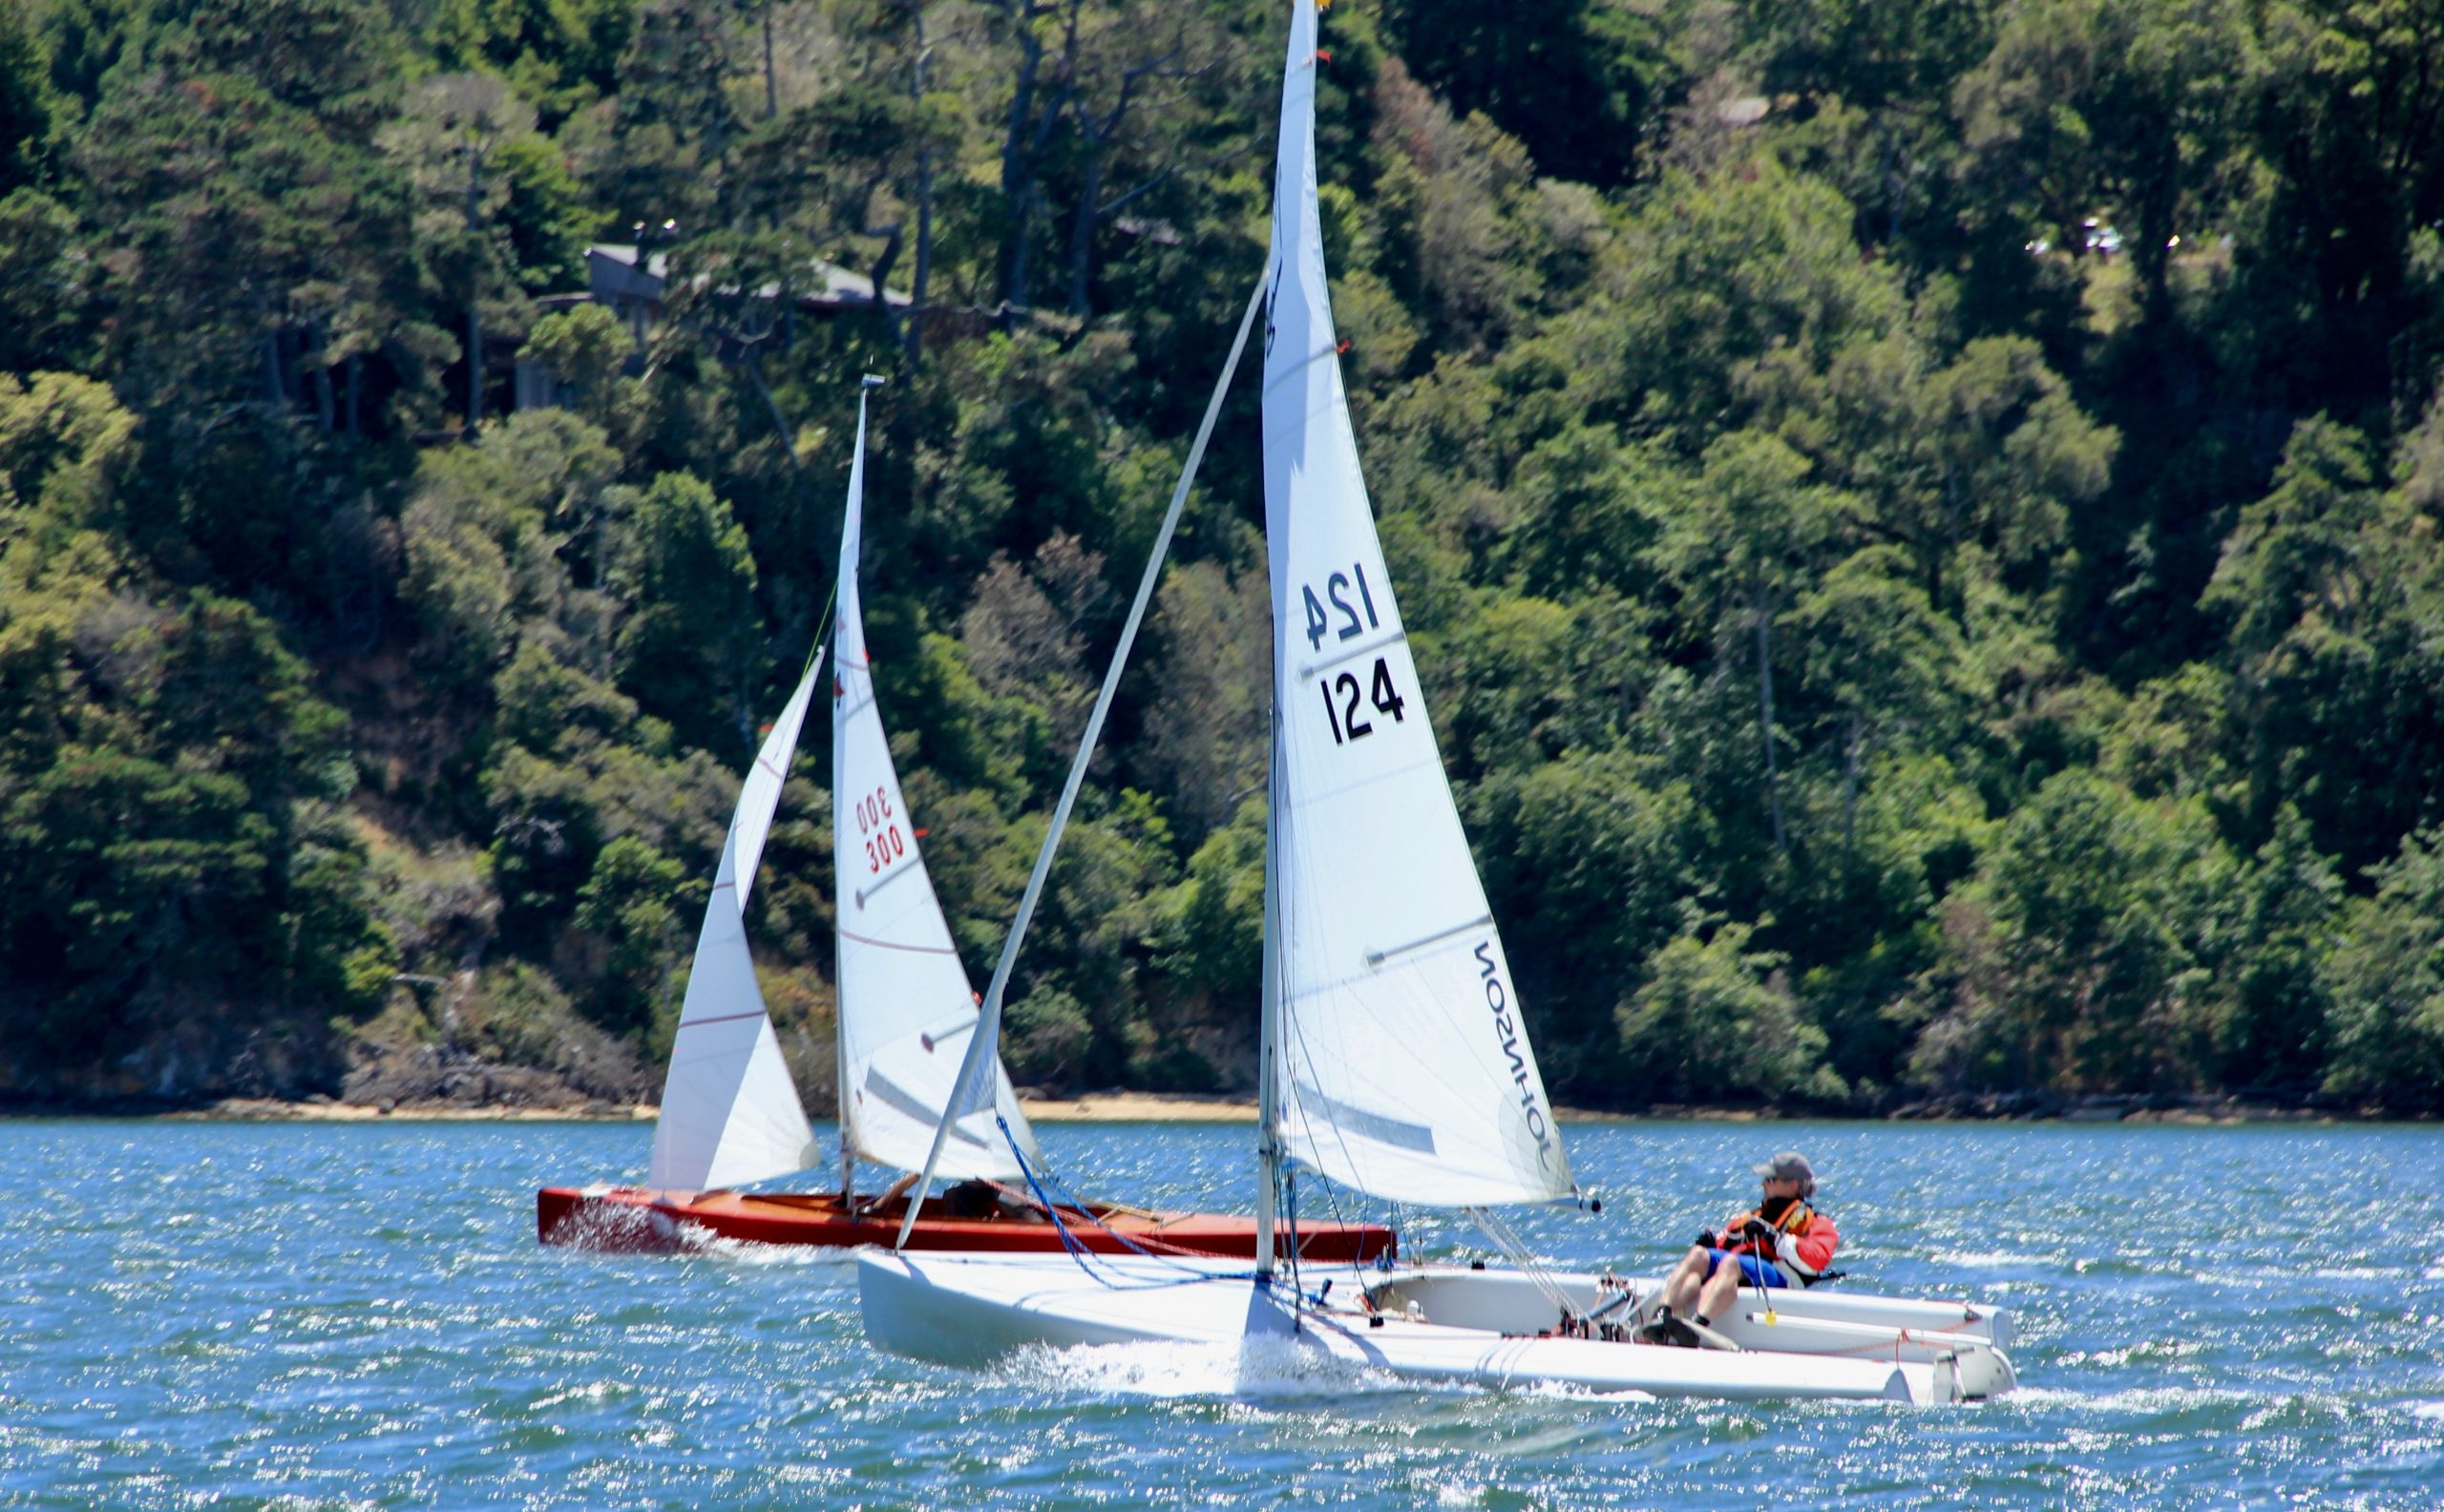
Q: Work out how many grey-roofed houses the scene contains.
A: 1